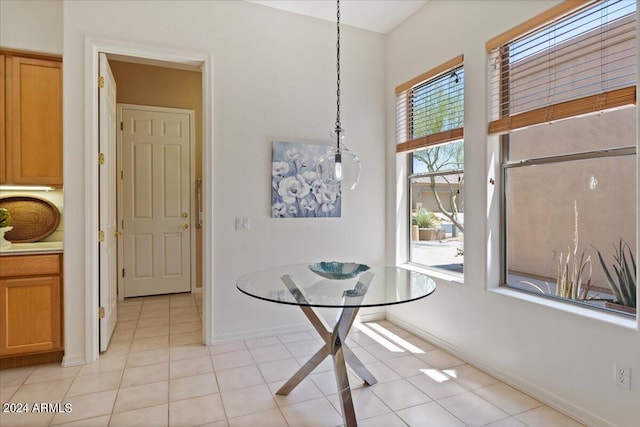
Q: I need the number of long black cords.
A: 1